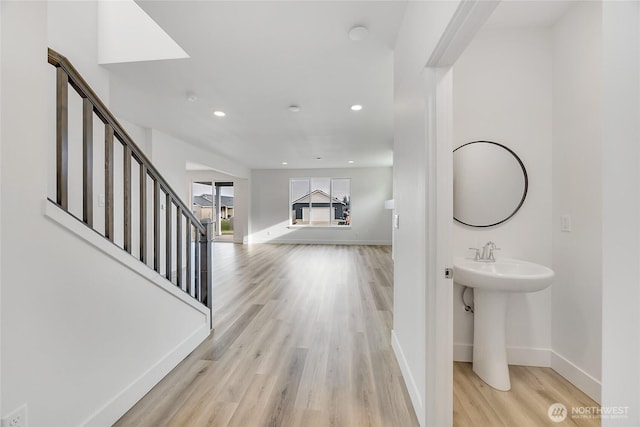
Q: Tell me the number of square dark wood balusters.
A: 10